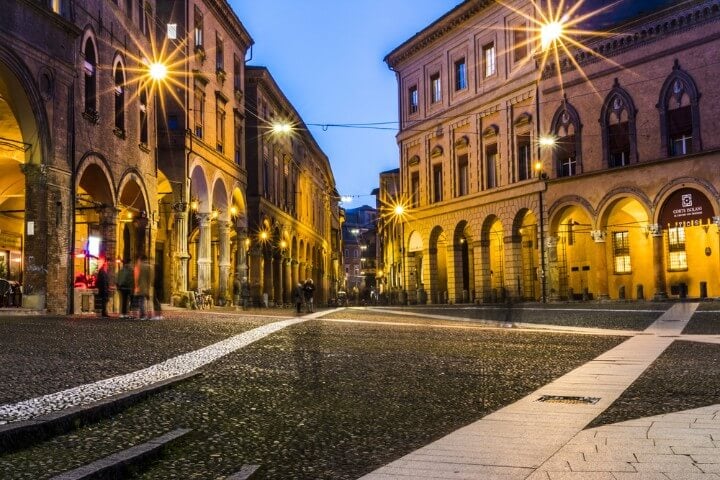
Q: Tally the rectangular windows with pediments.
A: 5